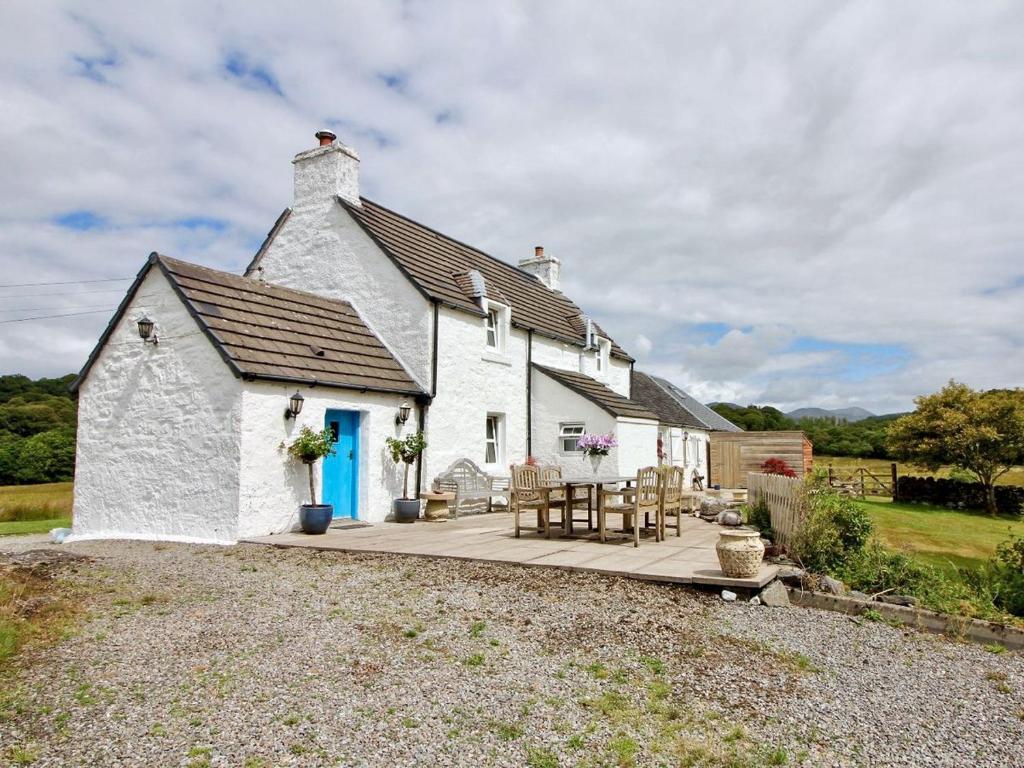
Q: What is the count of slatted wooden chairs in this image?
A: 4